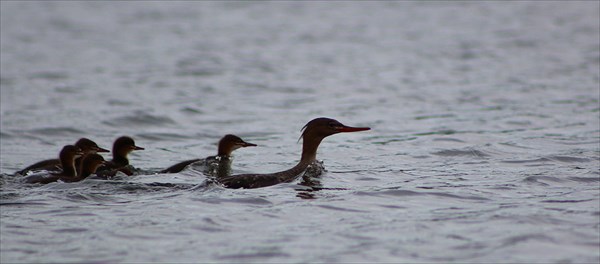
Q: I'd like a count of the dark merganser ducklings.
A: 5